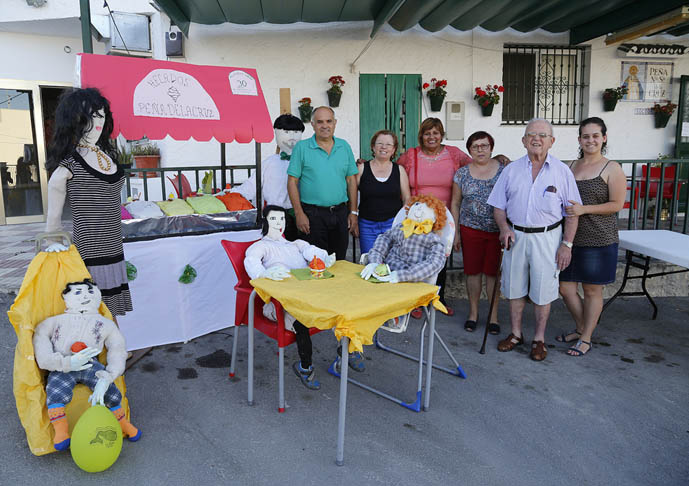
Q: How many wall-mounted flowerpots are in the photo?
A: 6